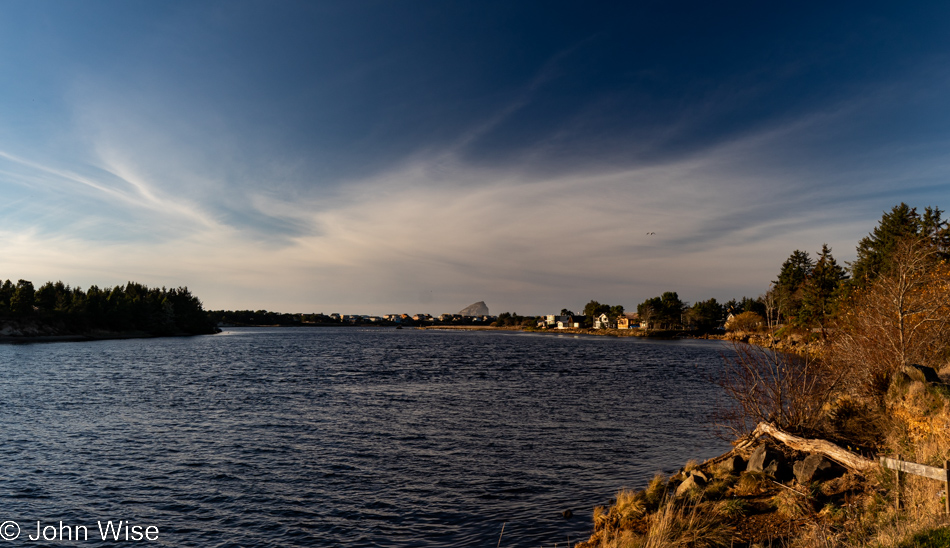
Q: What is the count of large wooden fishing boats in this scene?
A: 0